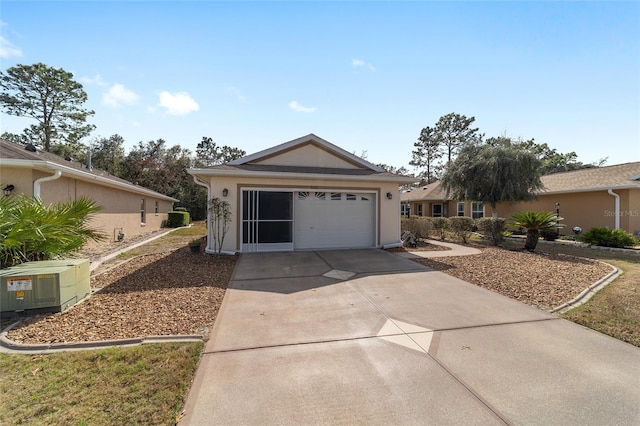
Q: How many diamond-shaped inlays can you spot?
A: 2